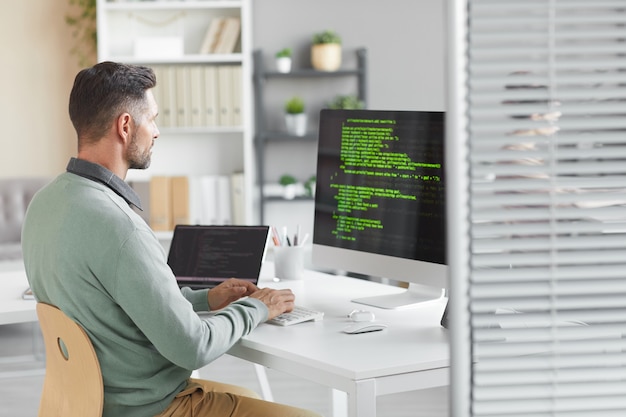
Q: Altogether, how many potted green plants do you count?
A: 6